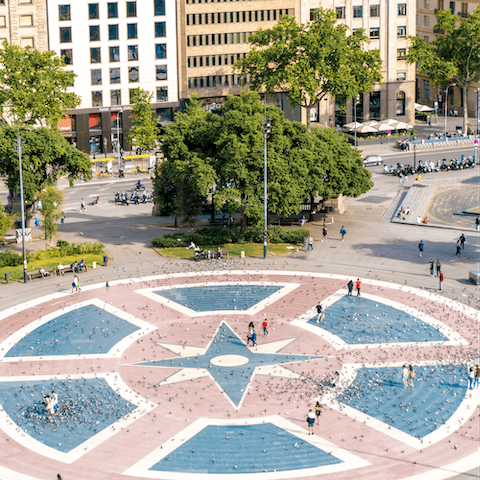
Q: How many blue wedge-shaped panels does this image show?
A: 6